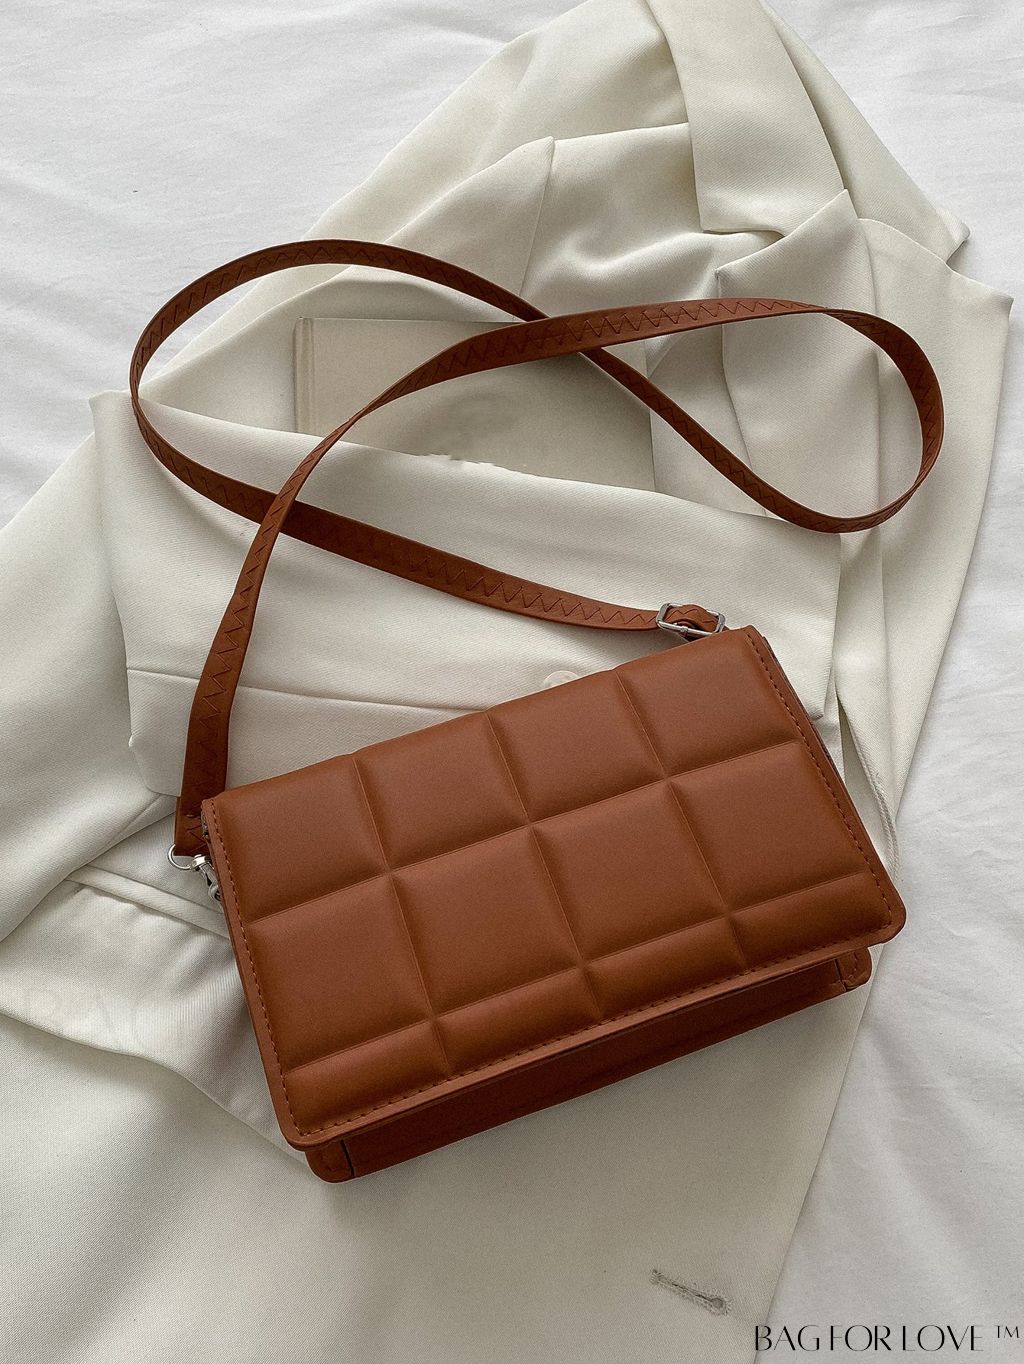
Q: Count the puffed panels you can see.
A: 12